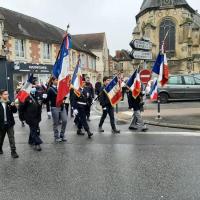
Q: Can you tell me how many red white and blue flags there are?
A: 7